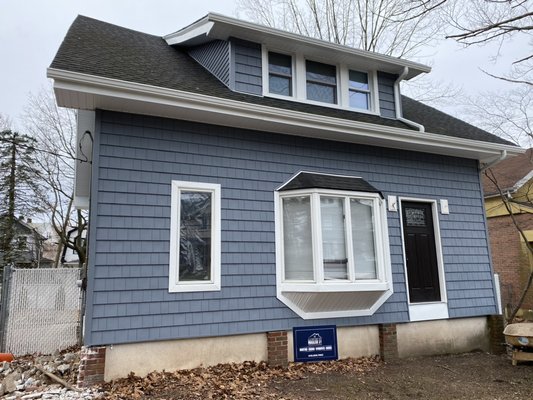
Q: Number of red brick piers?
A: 4